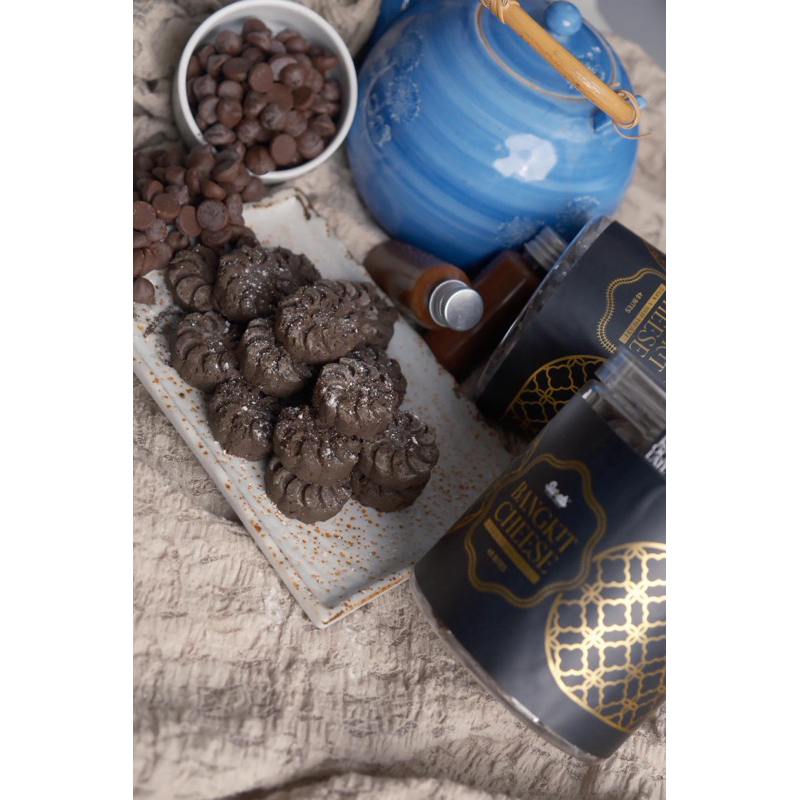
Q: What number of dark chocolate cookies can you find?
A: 14